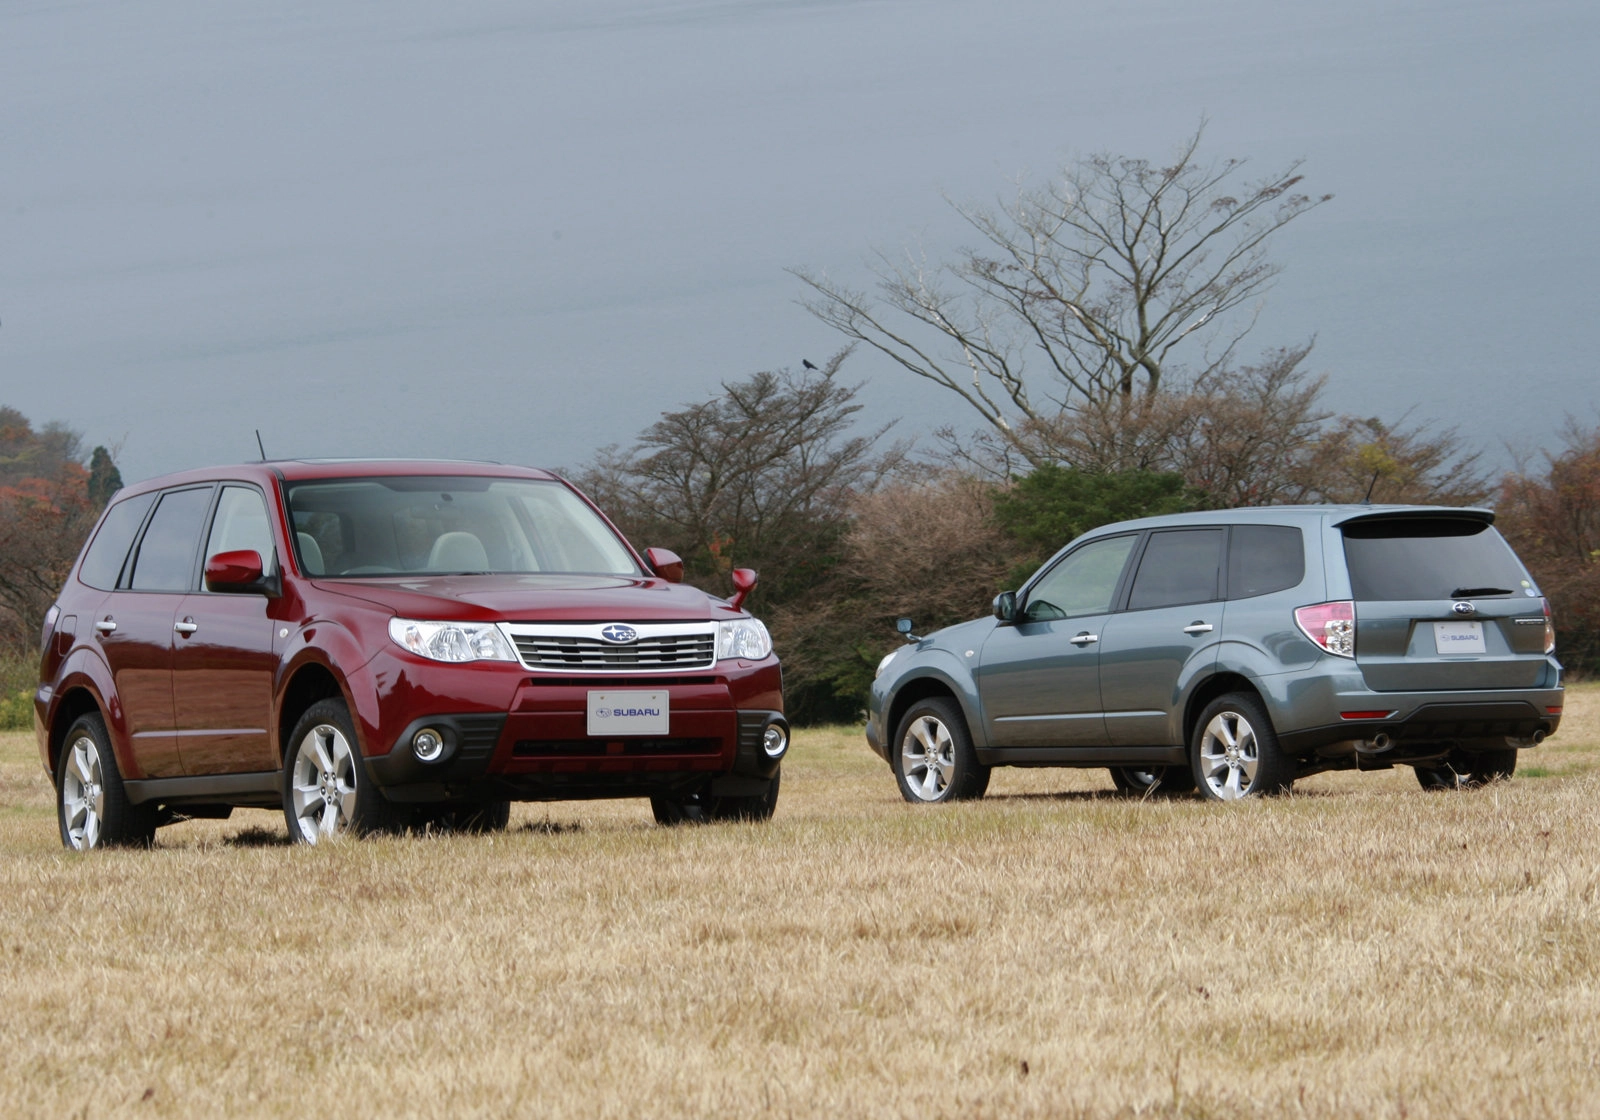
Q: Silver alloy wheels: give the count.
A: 4